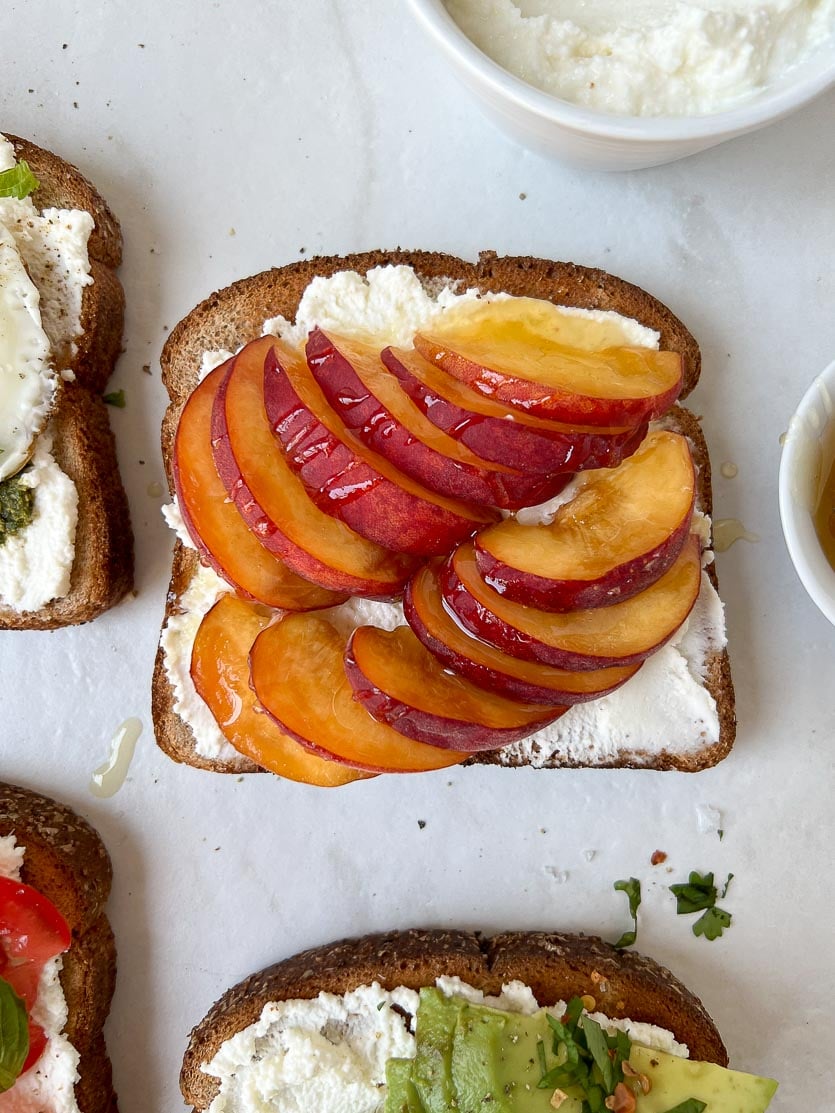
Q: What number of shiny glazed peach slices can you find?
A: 12